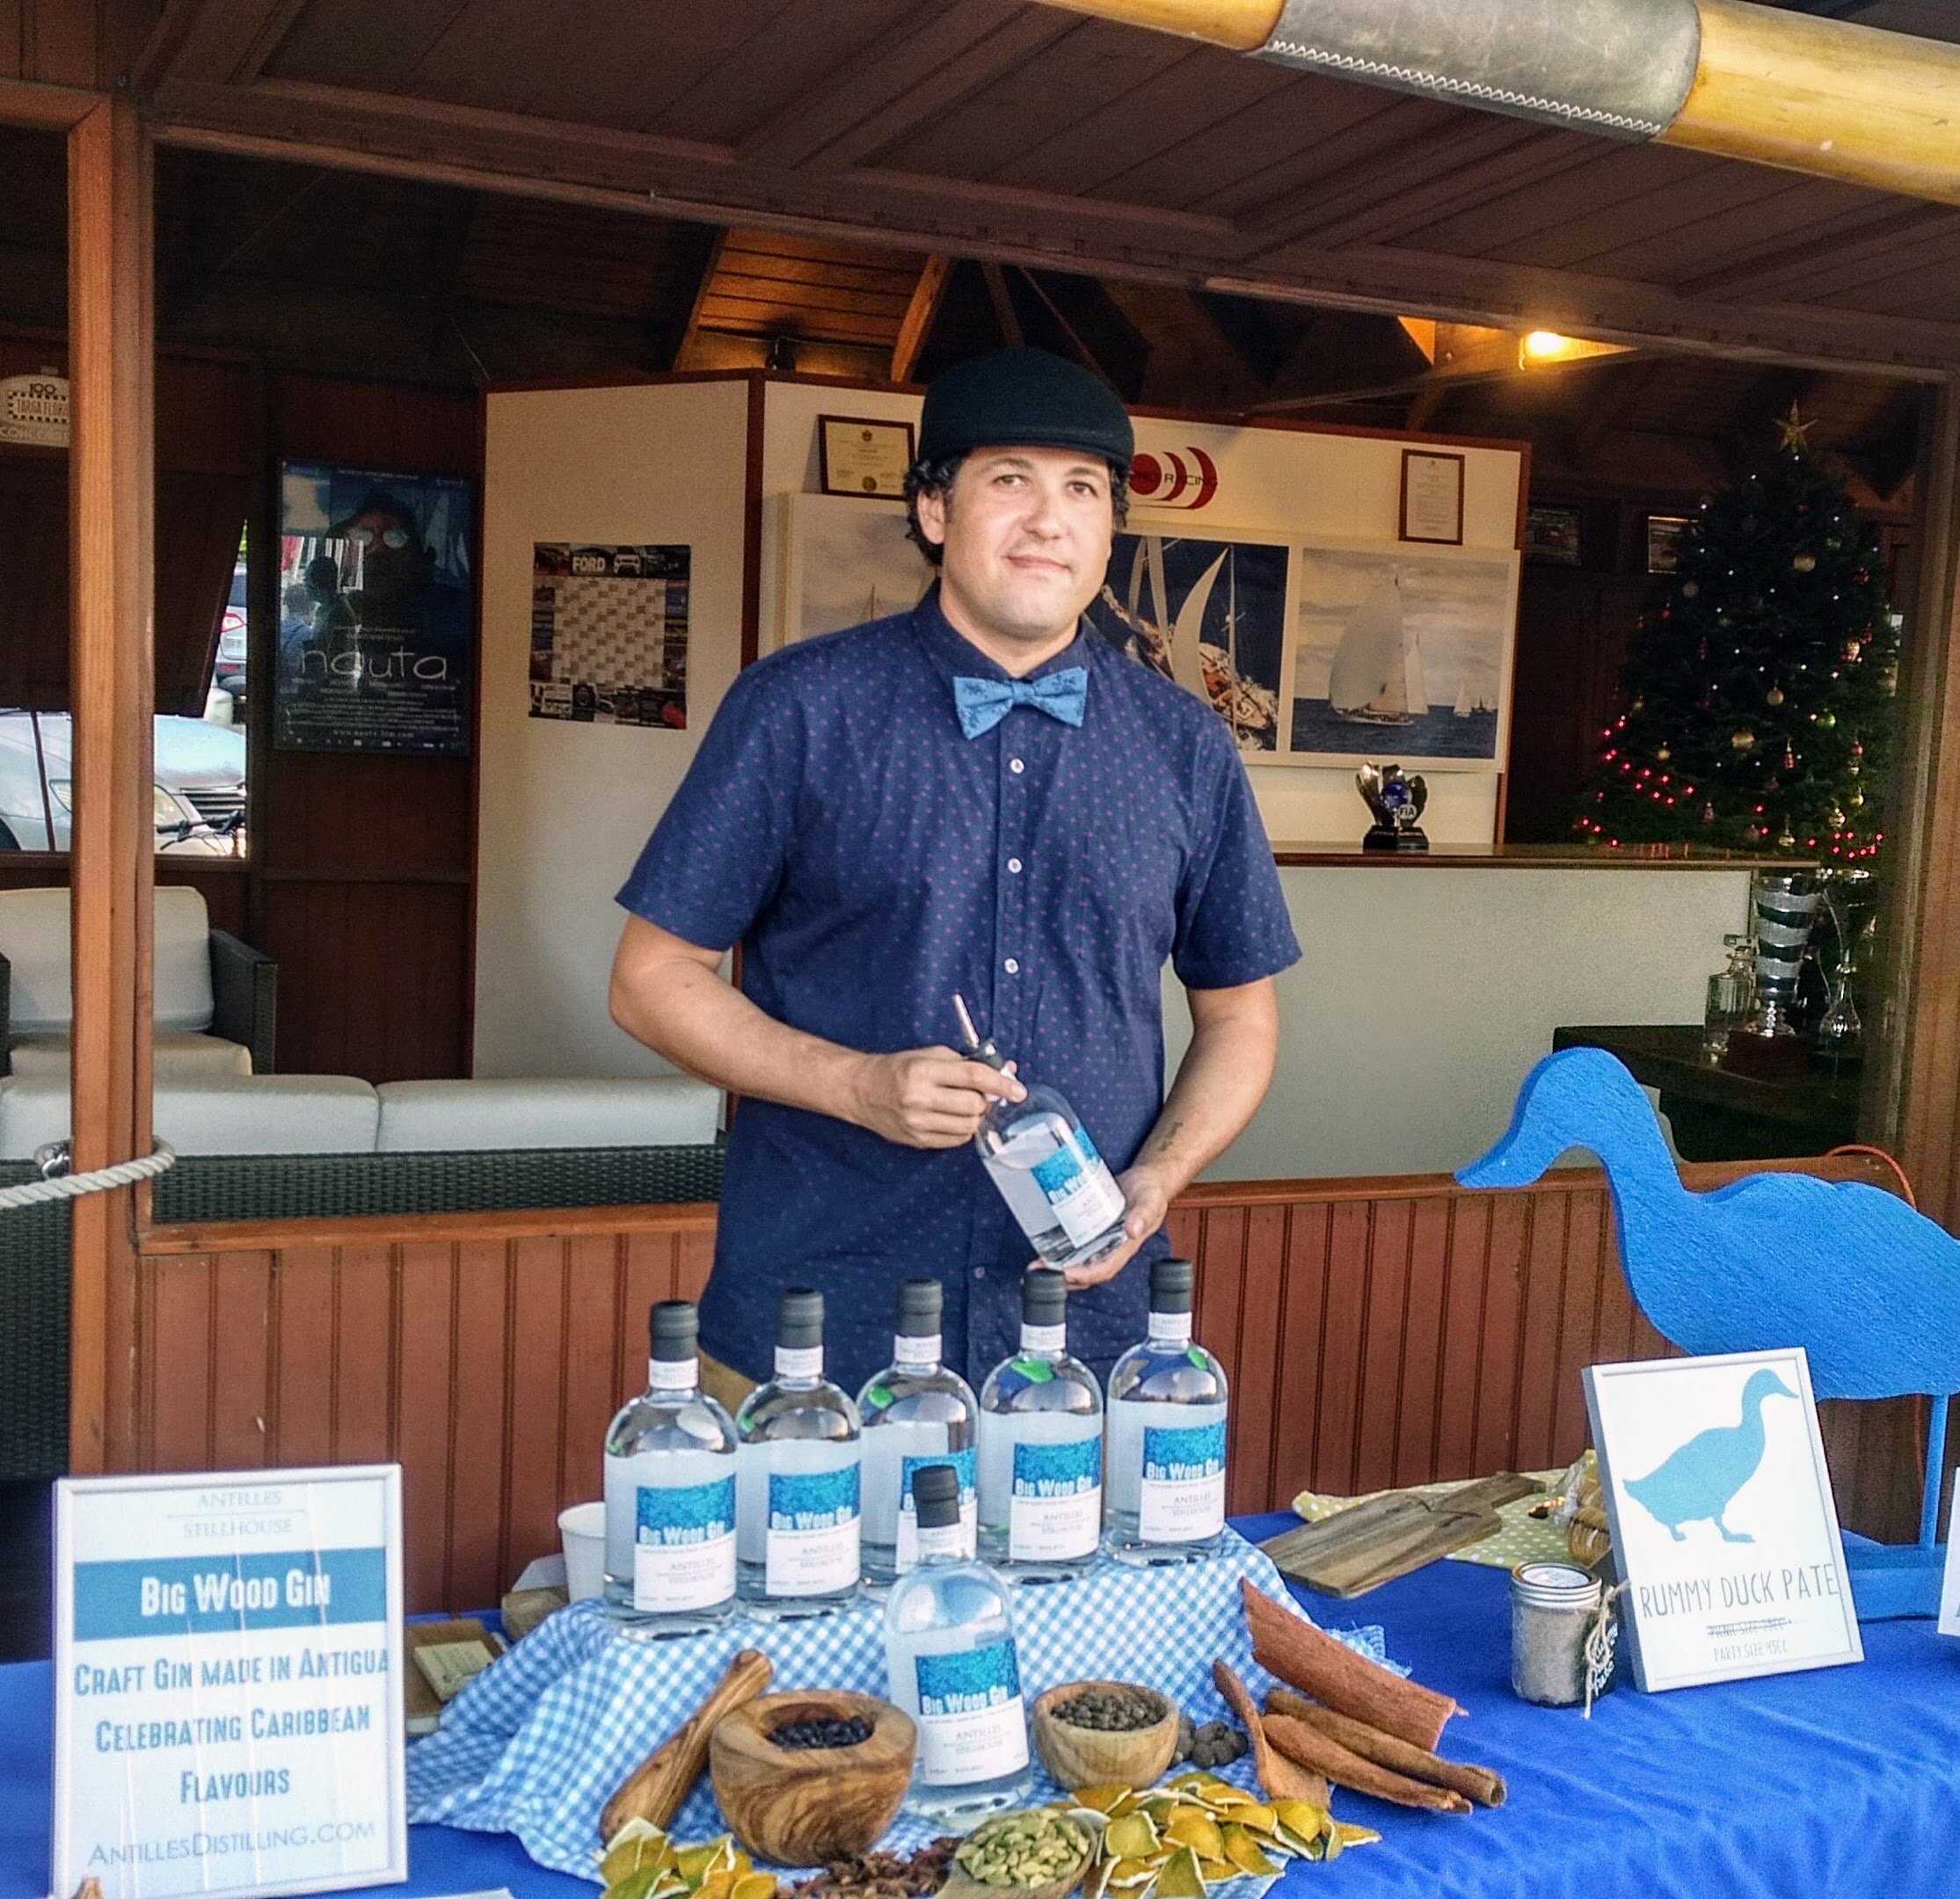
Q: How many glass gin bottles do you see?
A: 7